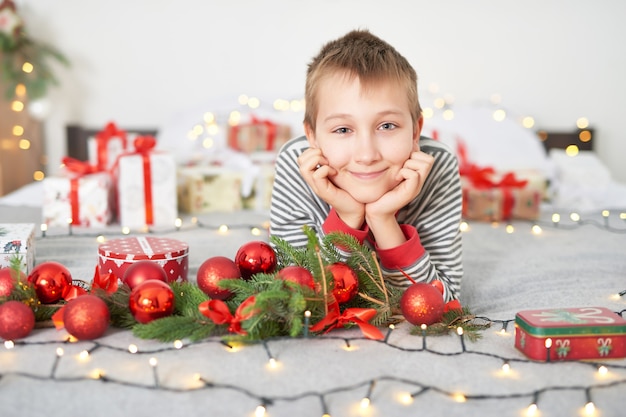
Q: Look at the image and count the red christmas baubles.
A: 11